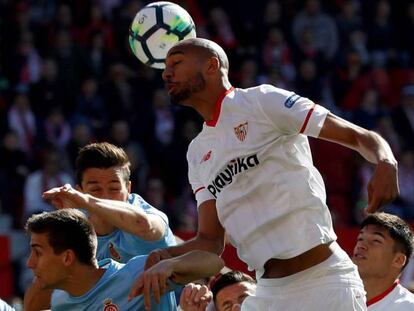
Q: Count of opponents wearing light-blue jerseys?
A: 2